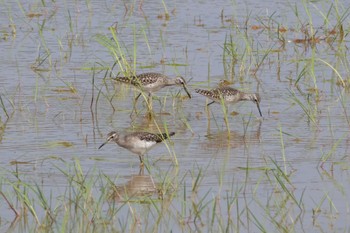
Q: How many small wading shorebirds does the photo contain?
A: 3